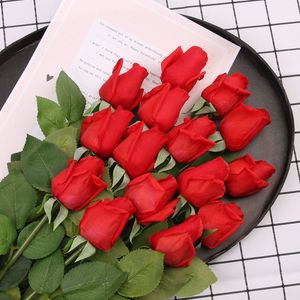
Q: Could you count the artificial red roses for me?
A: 15